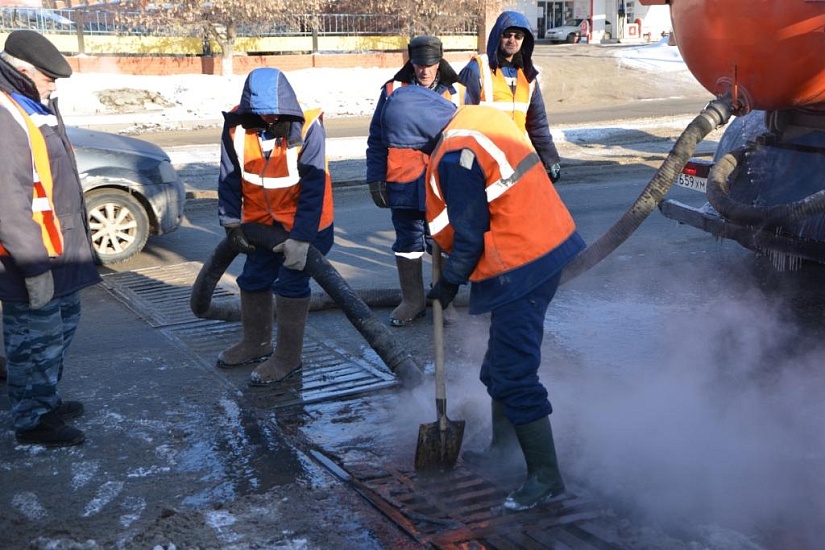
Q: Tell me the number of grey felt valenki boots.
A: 4